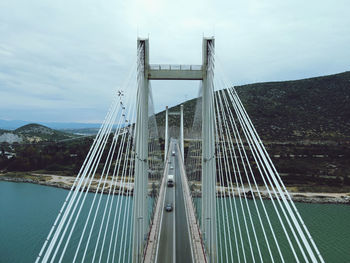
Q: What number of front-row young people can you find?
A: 0